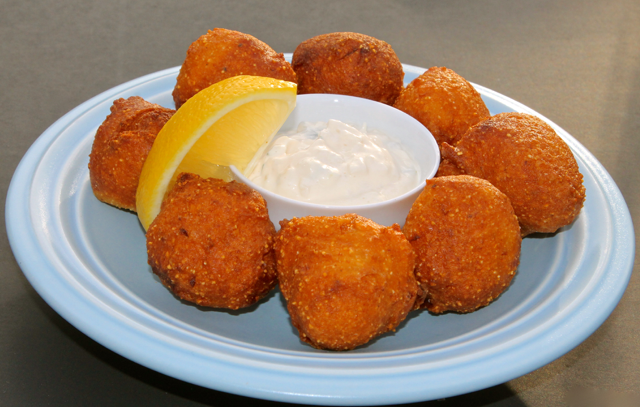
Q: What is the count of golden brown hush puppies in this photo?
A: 8